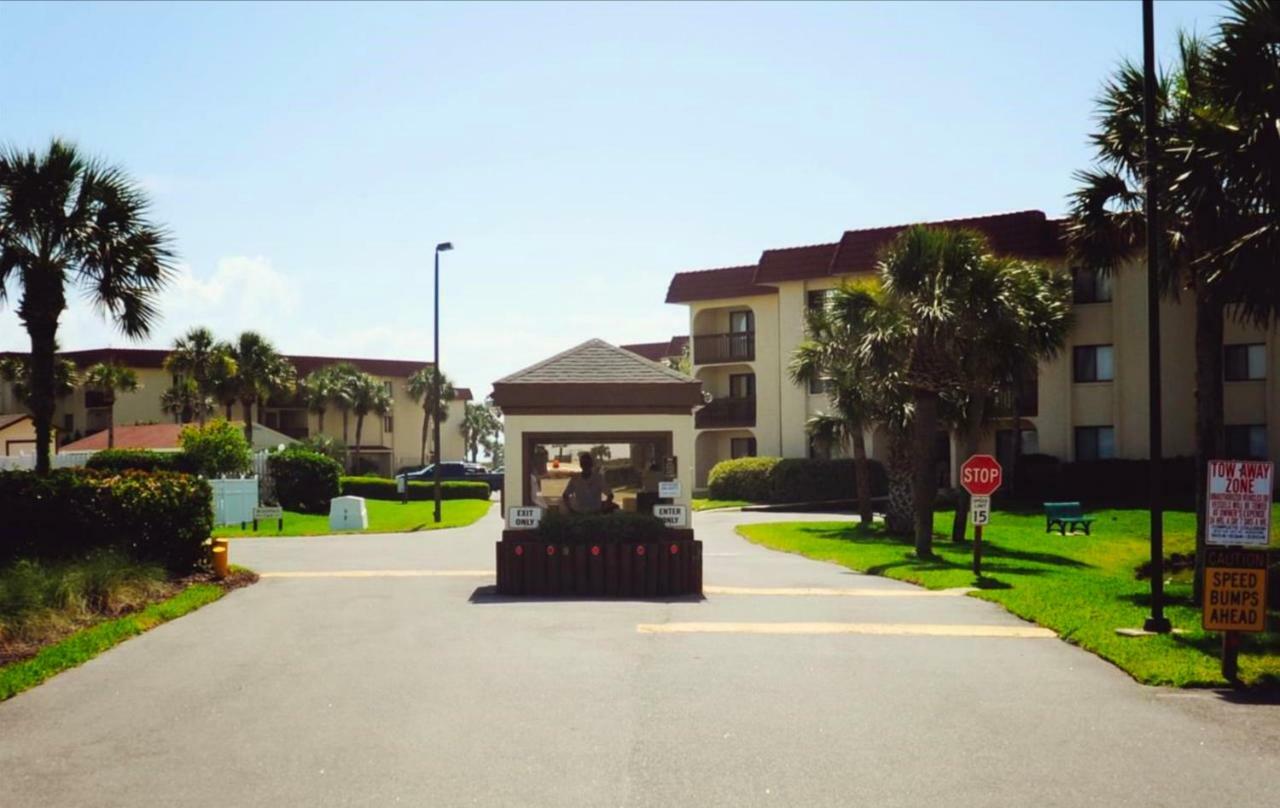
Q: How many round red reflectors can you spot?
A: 5